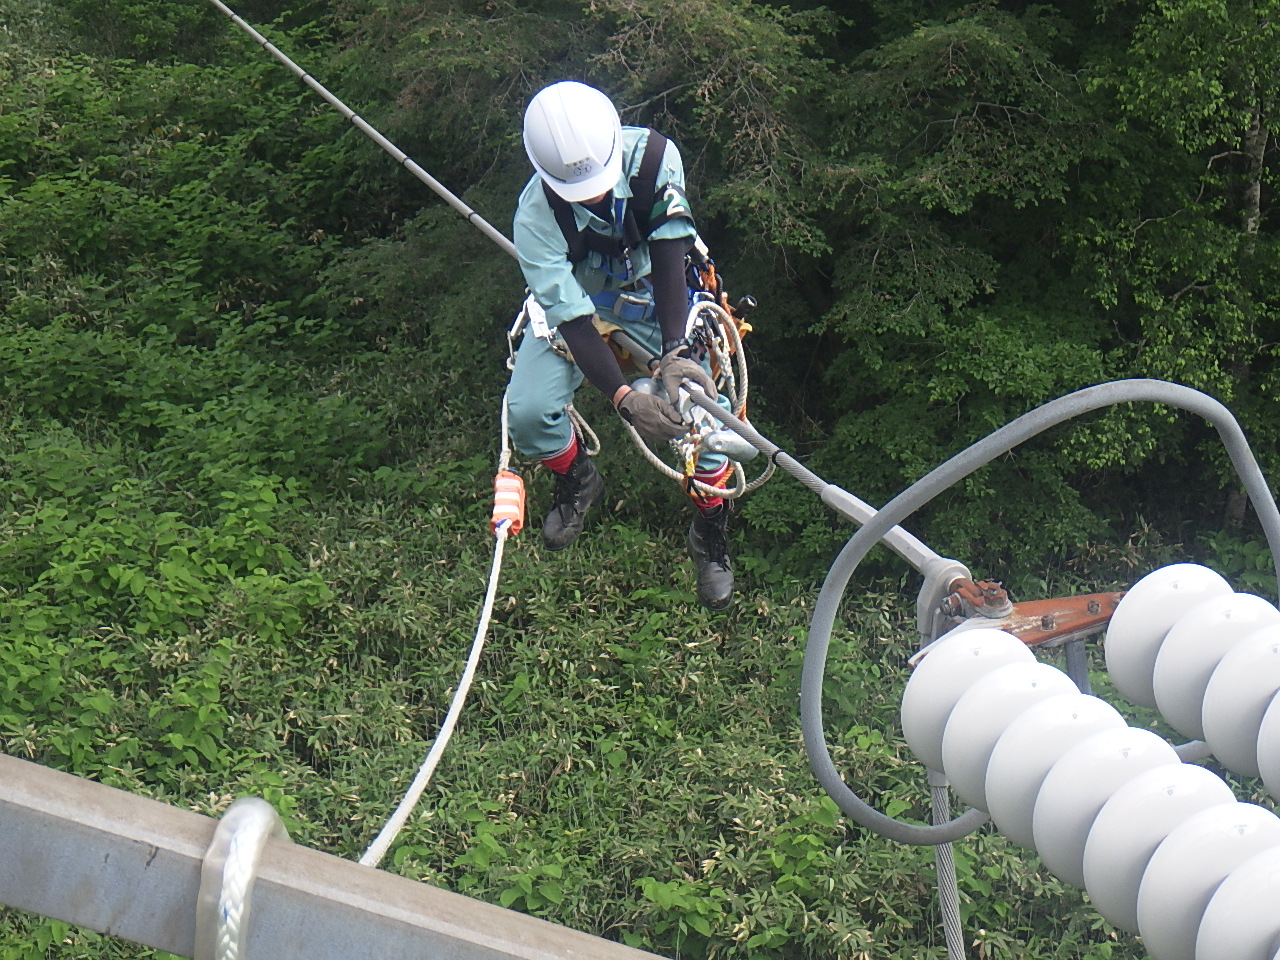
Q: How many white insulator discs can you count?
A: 11